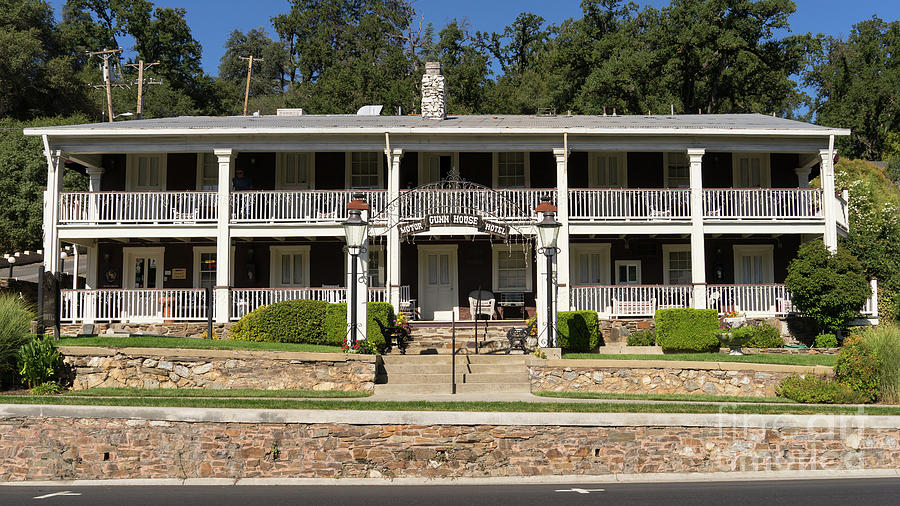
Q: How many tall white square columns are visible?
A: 6